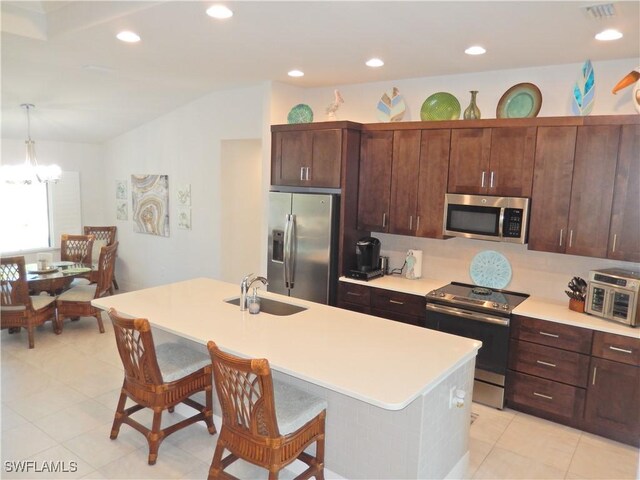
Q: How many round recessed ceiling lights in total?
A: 6